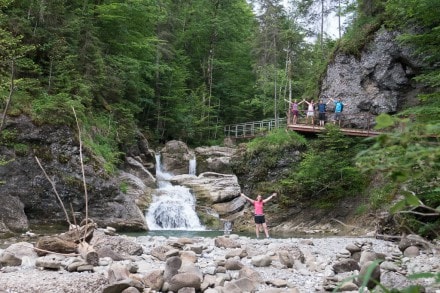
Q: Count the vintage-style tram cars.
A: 0